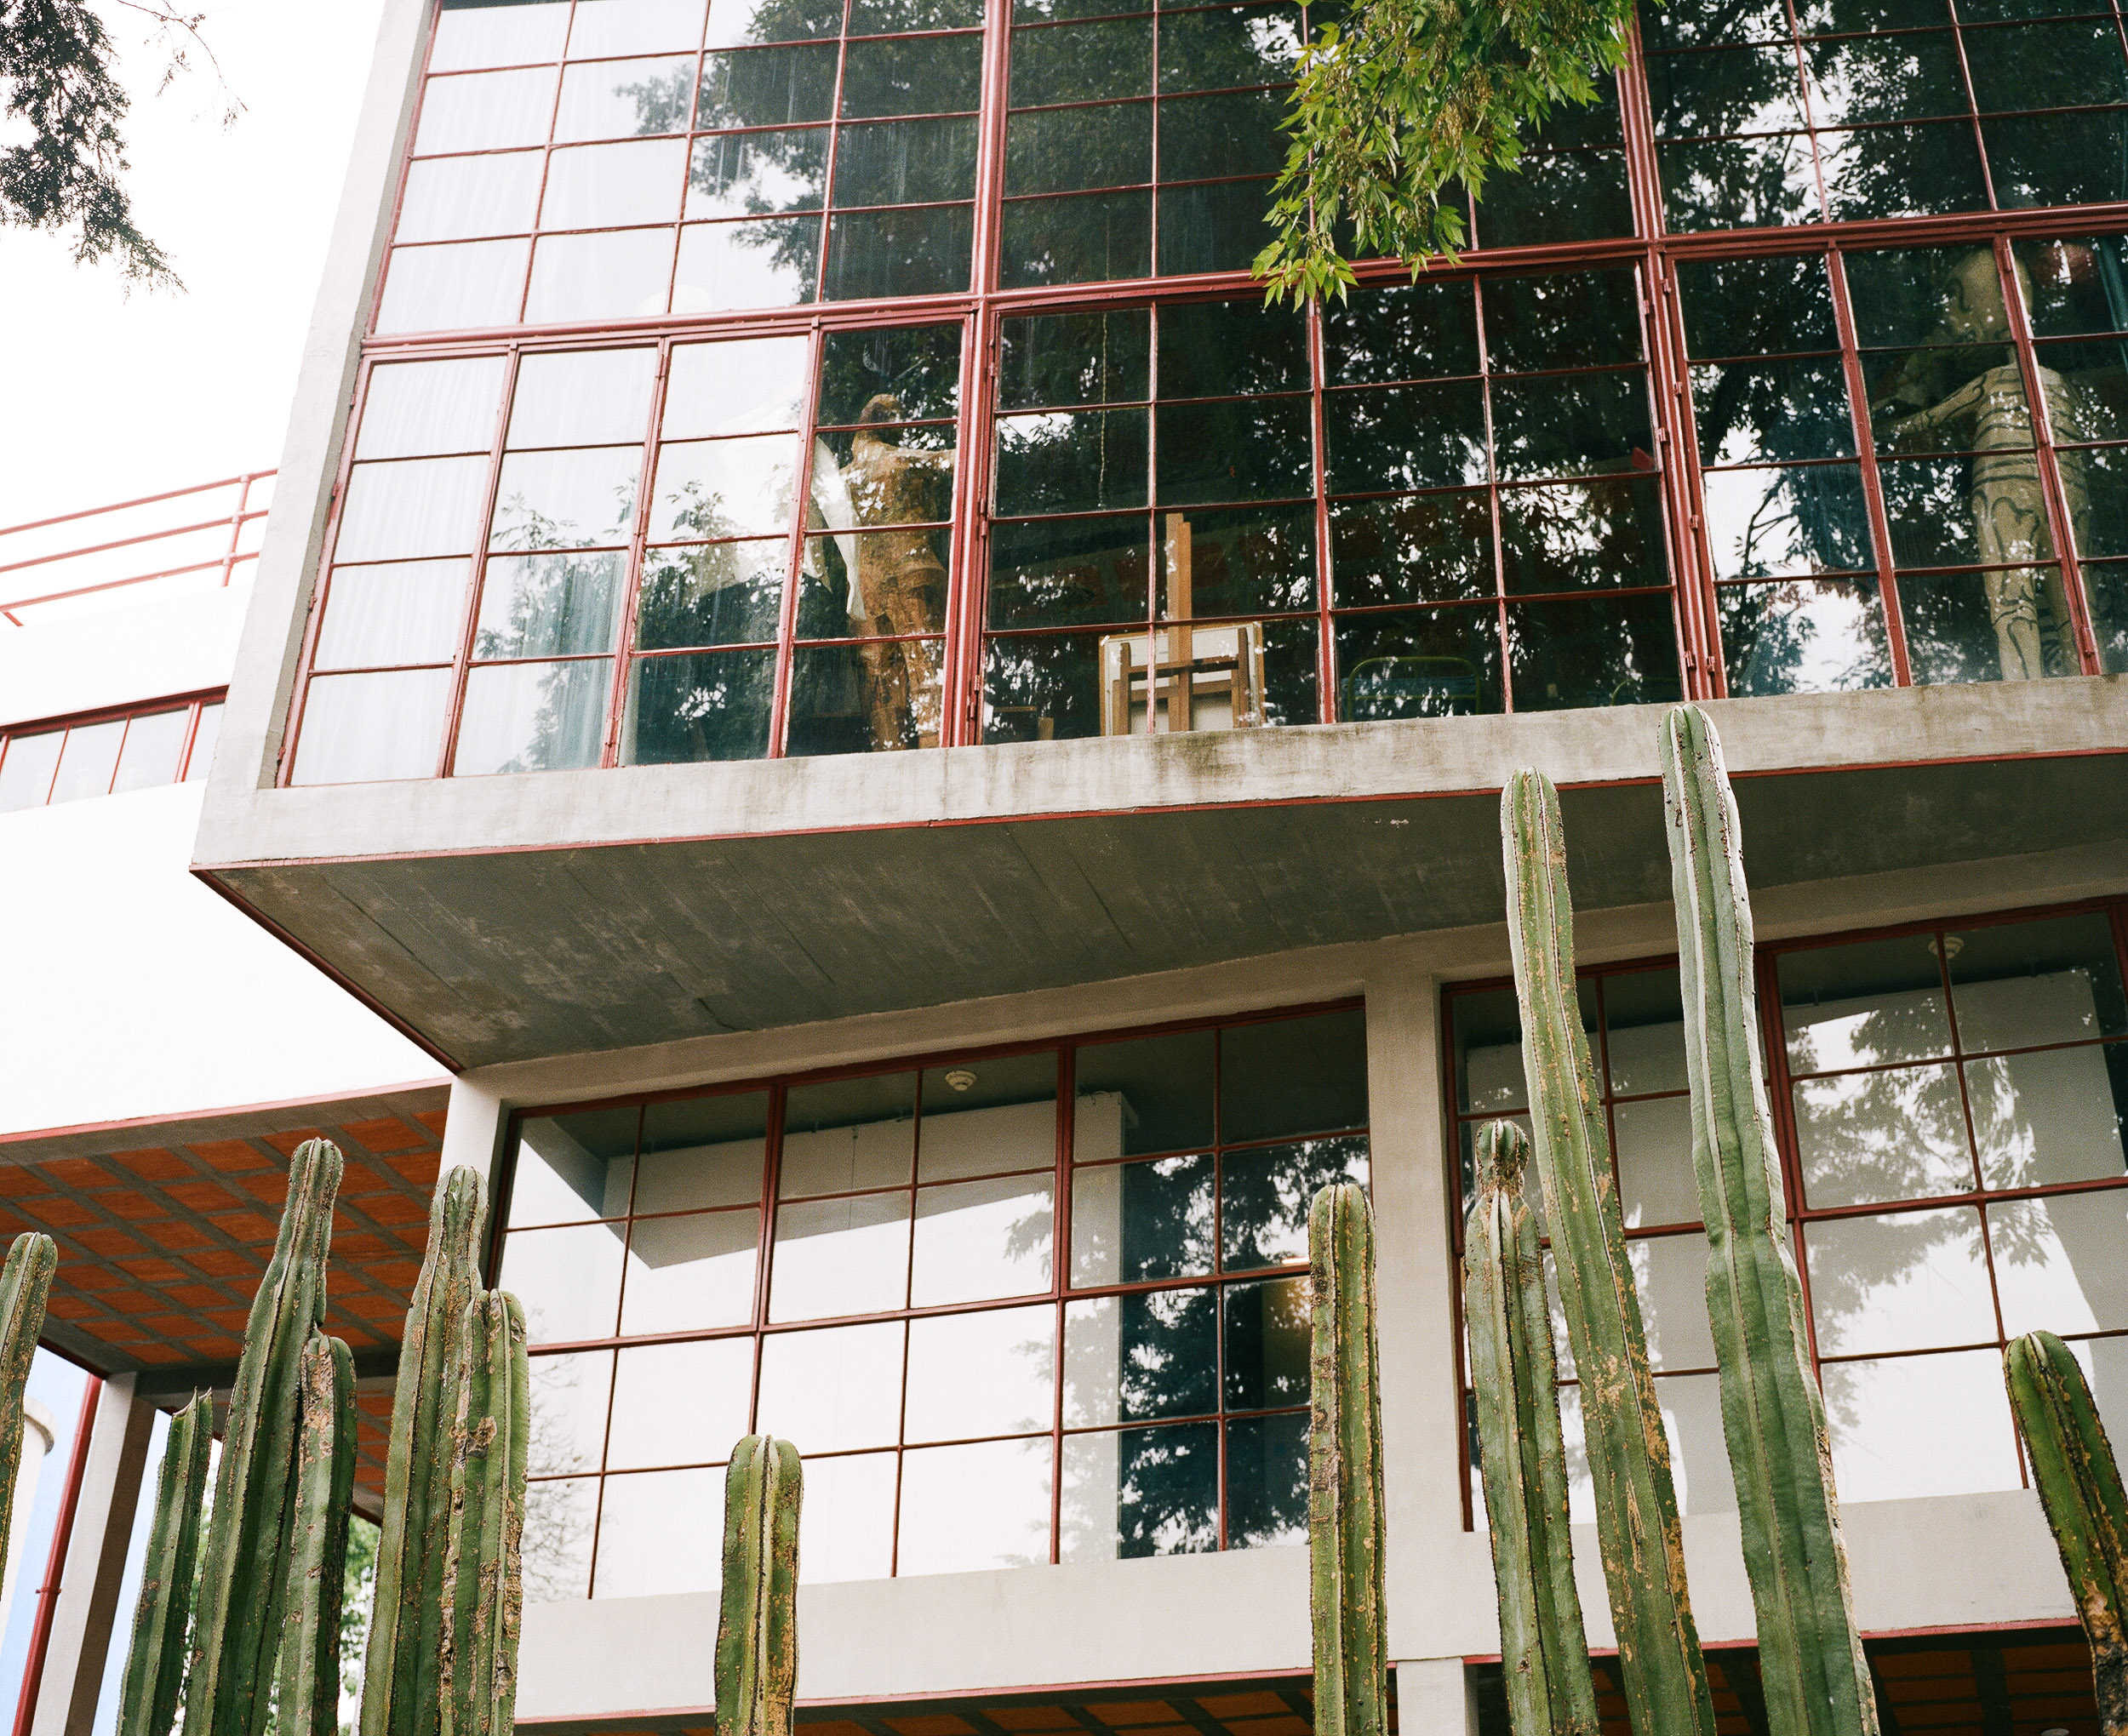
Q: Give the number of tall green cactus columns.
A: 12